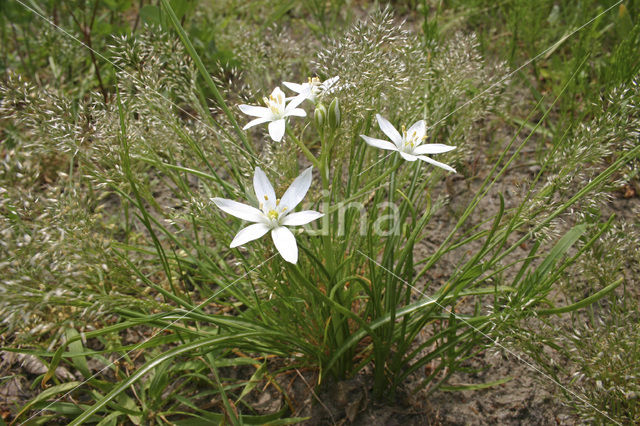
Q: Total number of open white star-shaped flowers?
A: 4